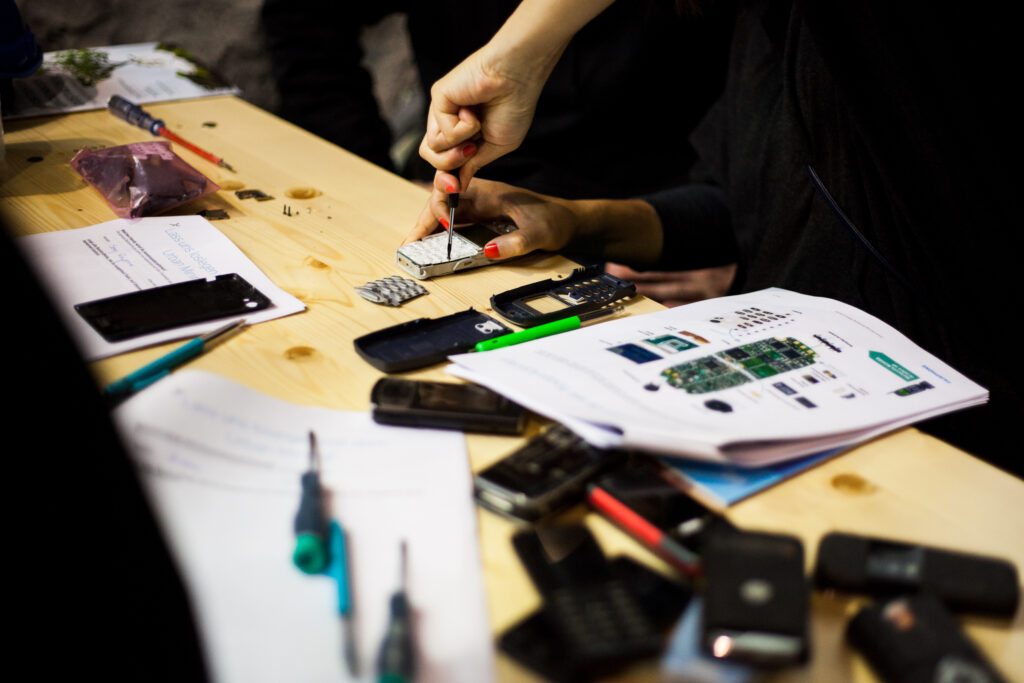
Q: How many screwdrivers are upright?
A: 1